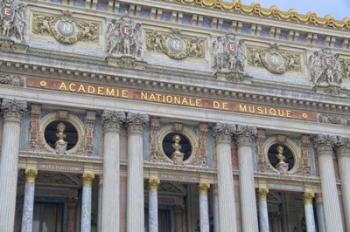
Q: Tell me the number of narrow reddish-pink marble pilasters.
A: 6